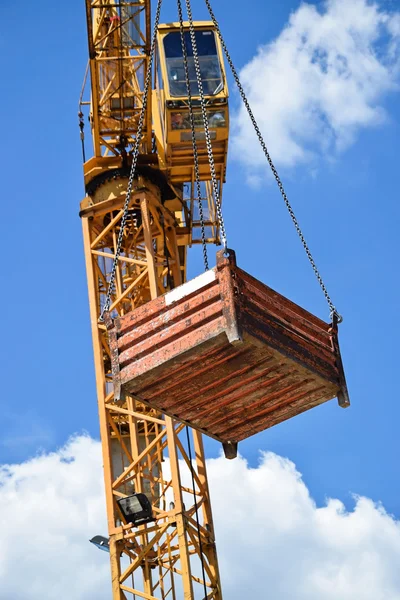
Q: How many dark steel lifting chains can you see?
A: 4